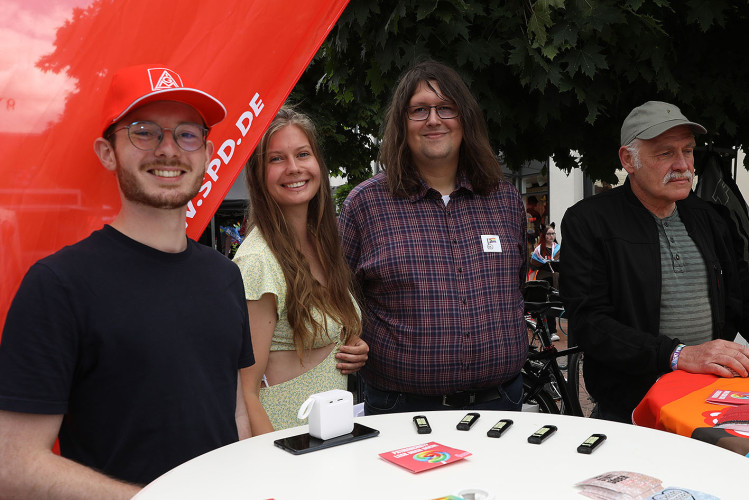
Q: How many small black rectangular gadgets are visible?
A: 5